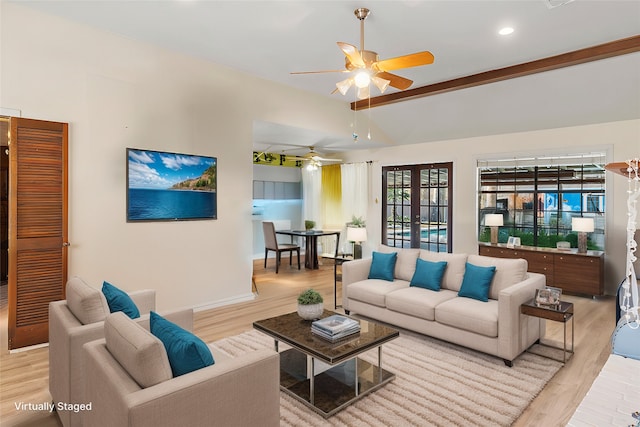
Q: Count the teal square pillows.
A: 5